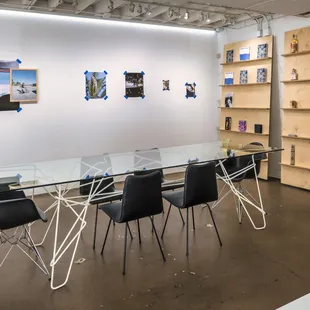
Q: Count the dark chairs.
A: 6